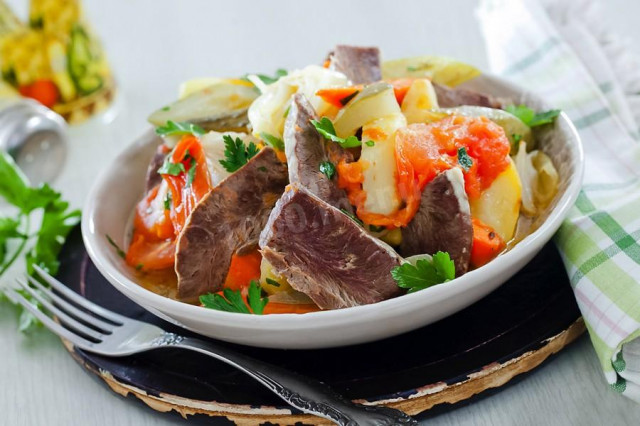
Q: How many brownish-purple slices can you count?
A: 7